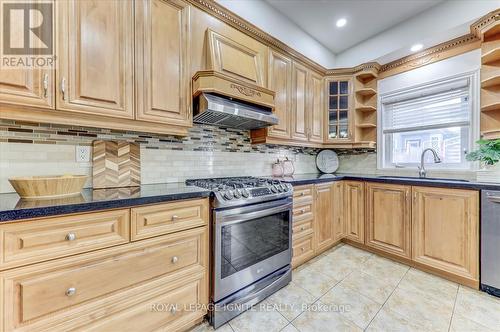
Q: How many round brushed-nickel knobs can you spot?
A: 9